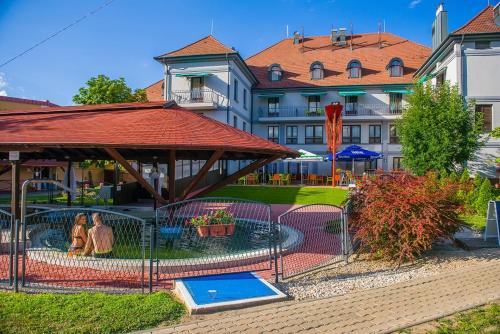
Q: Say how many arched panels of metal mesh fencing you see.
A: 4